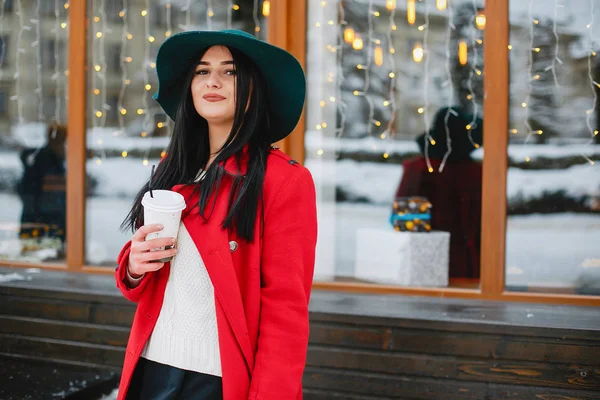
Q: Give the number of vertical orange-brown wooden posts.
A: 3